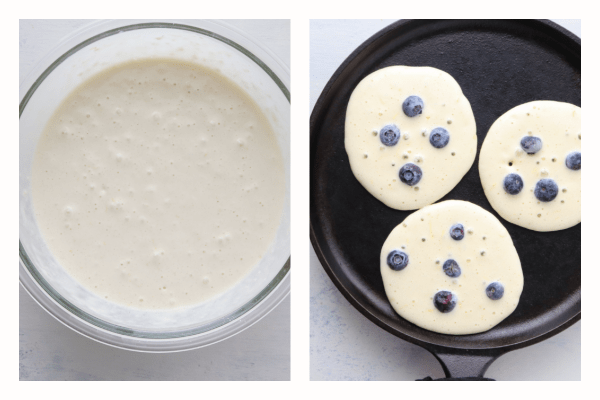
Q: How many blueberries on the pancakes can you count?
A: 13